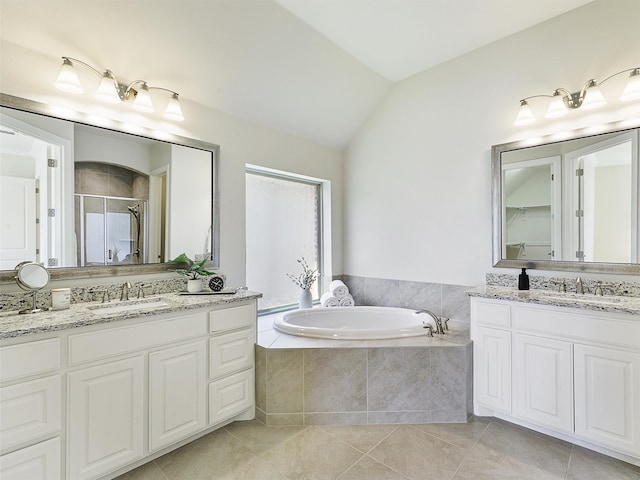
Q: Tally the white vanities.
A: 2